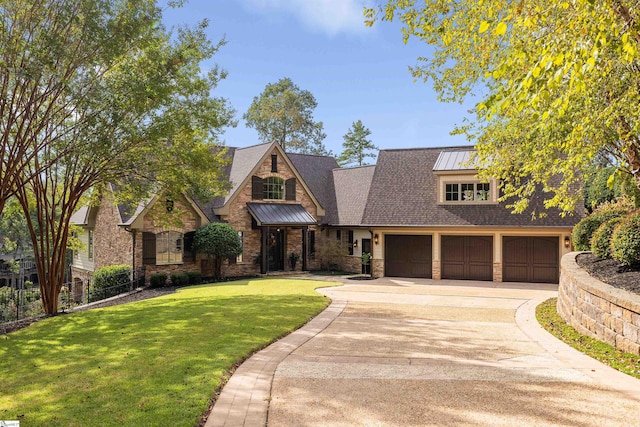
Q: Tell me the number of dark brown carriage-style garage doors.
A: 3